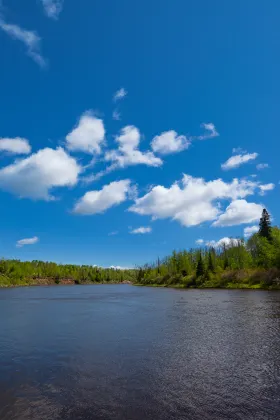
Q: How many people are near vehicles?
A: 0